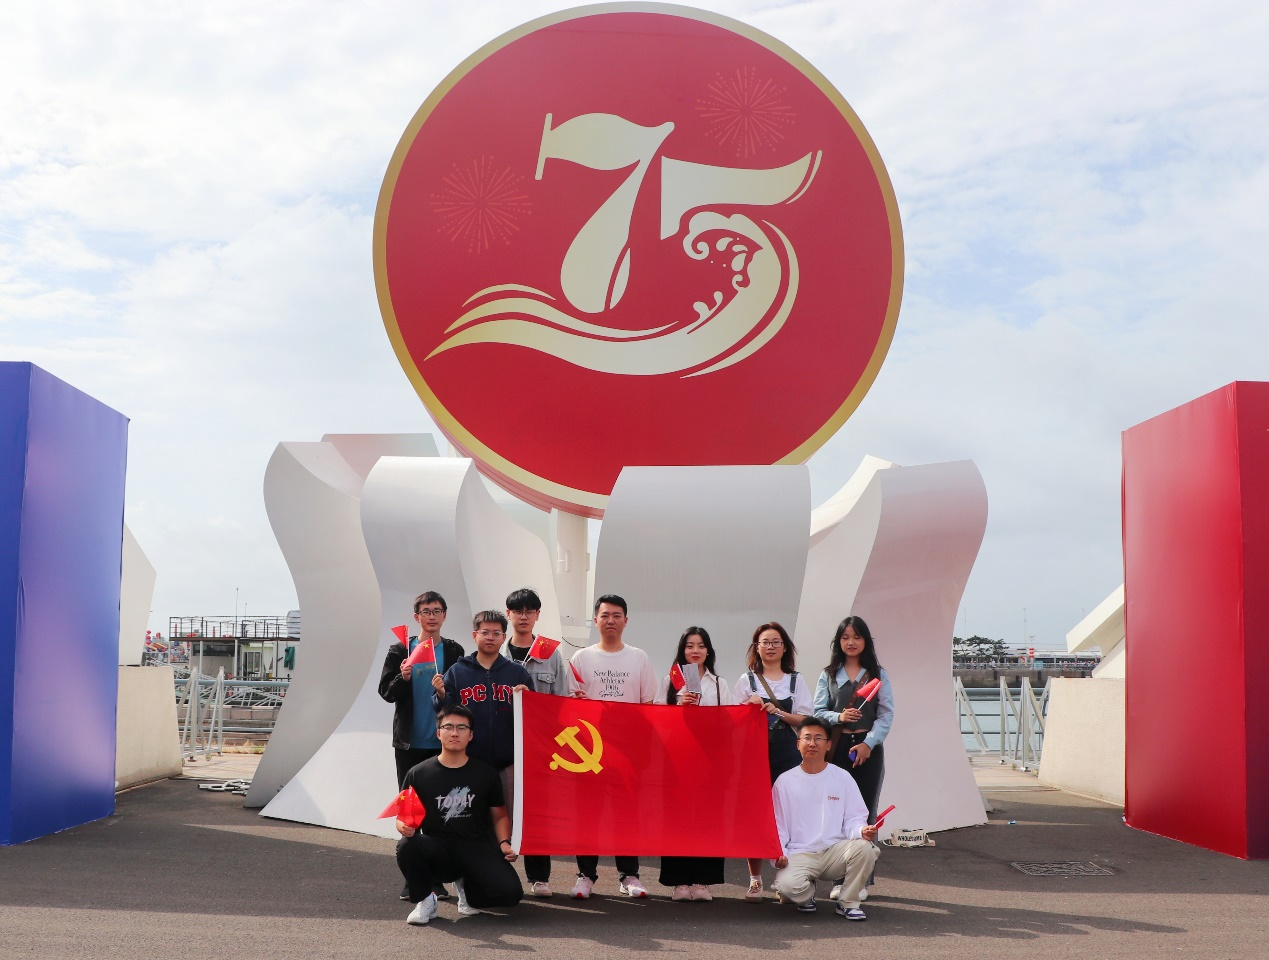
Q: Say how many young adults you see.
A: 9